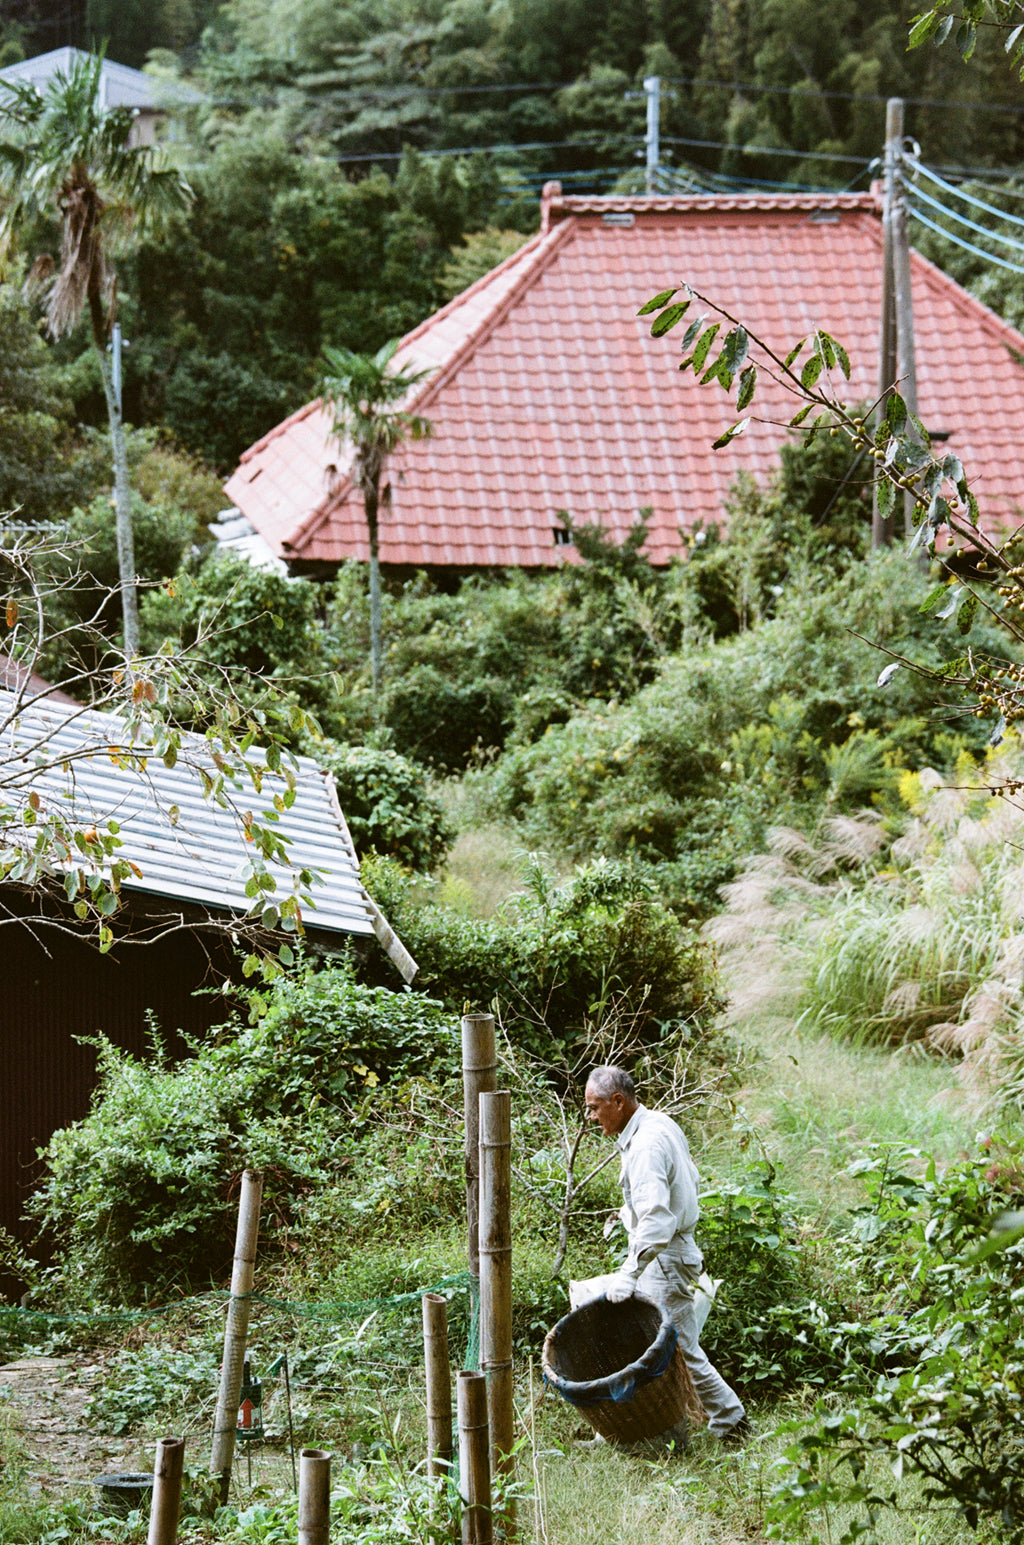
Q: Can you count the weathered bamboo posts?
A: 7